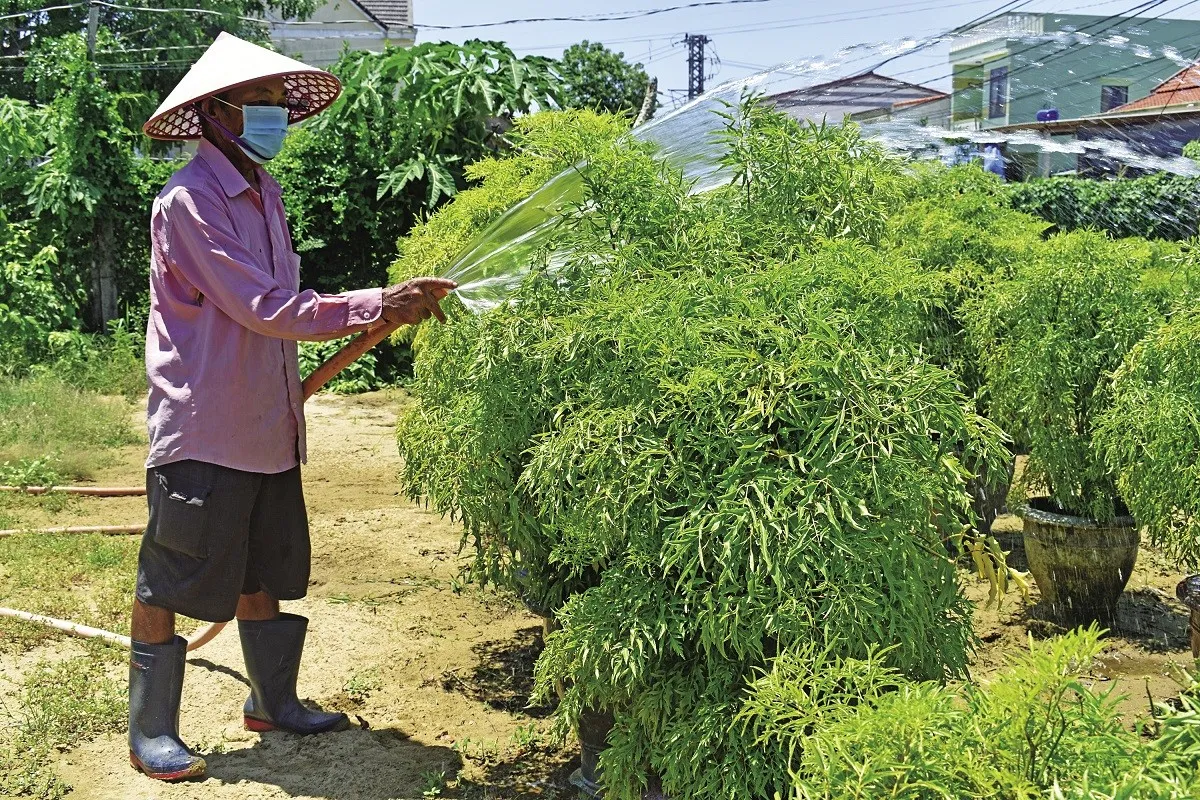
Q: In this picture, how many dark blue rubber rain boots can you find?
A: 2